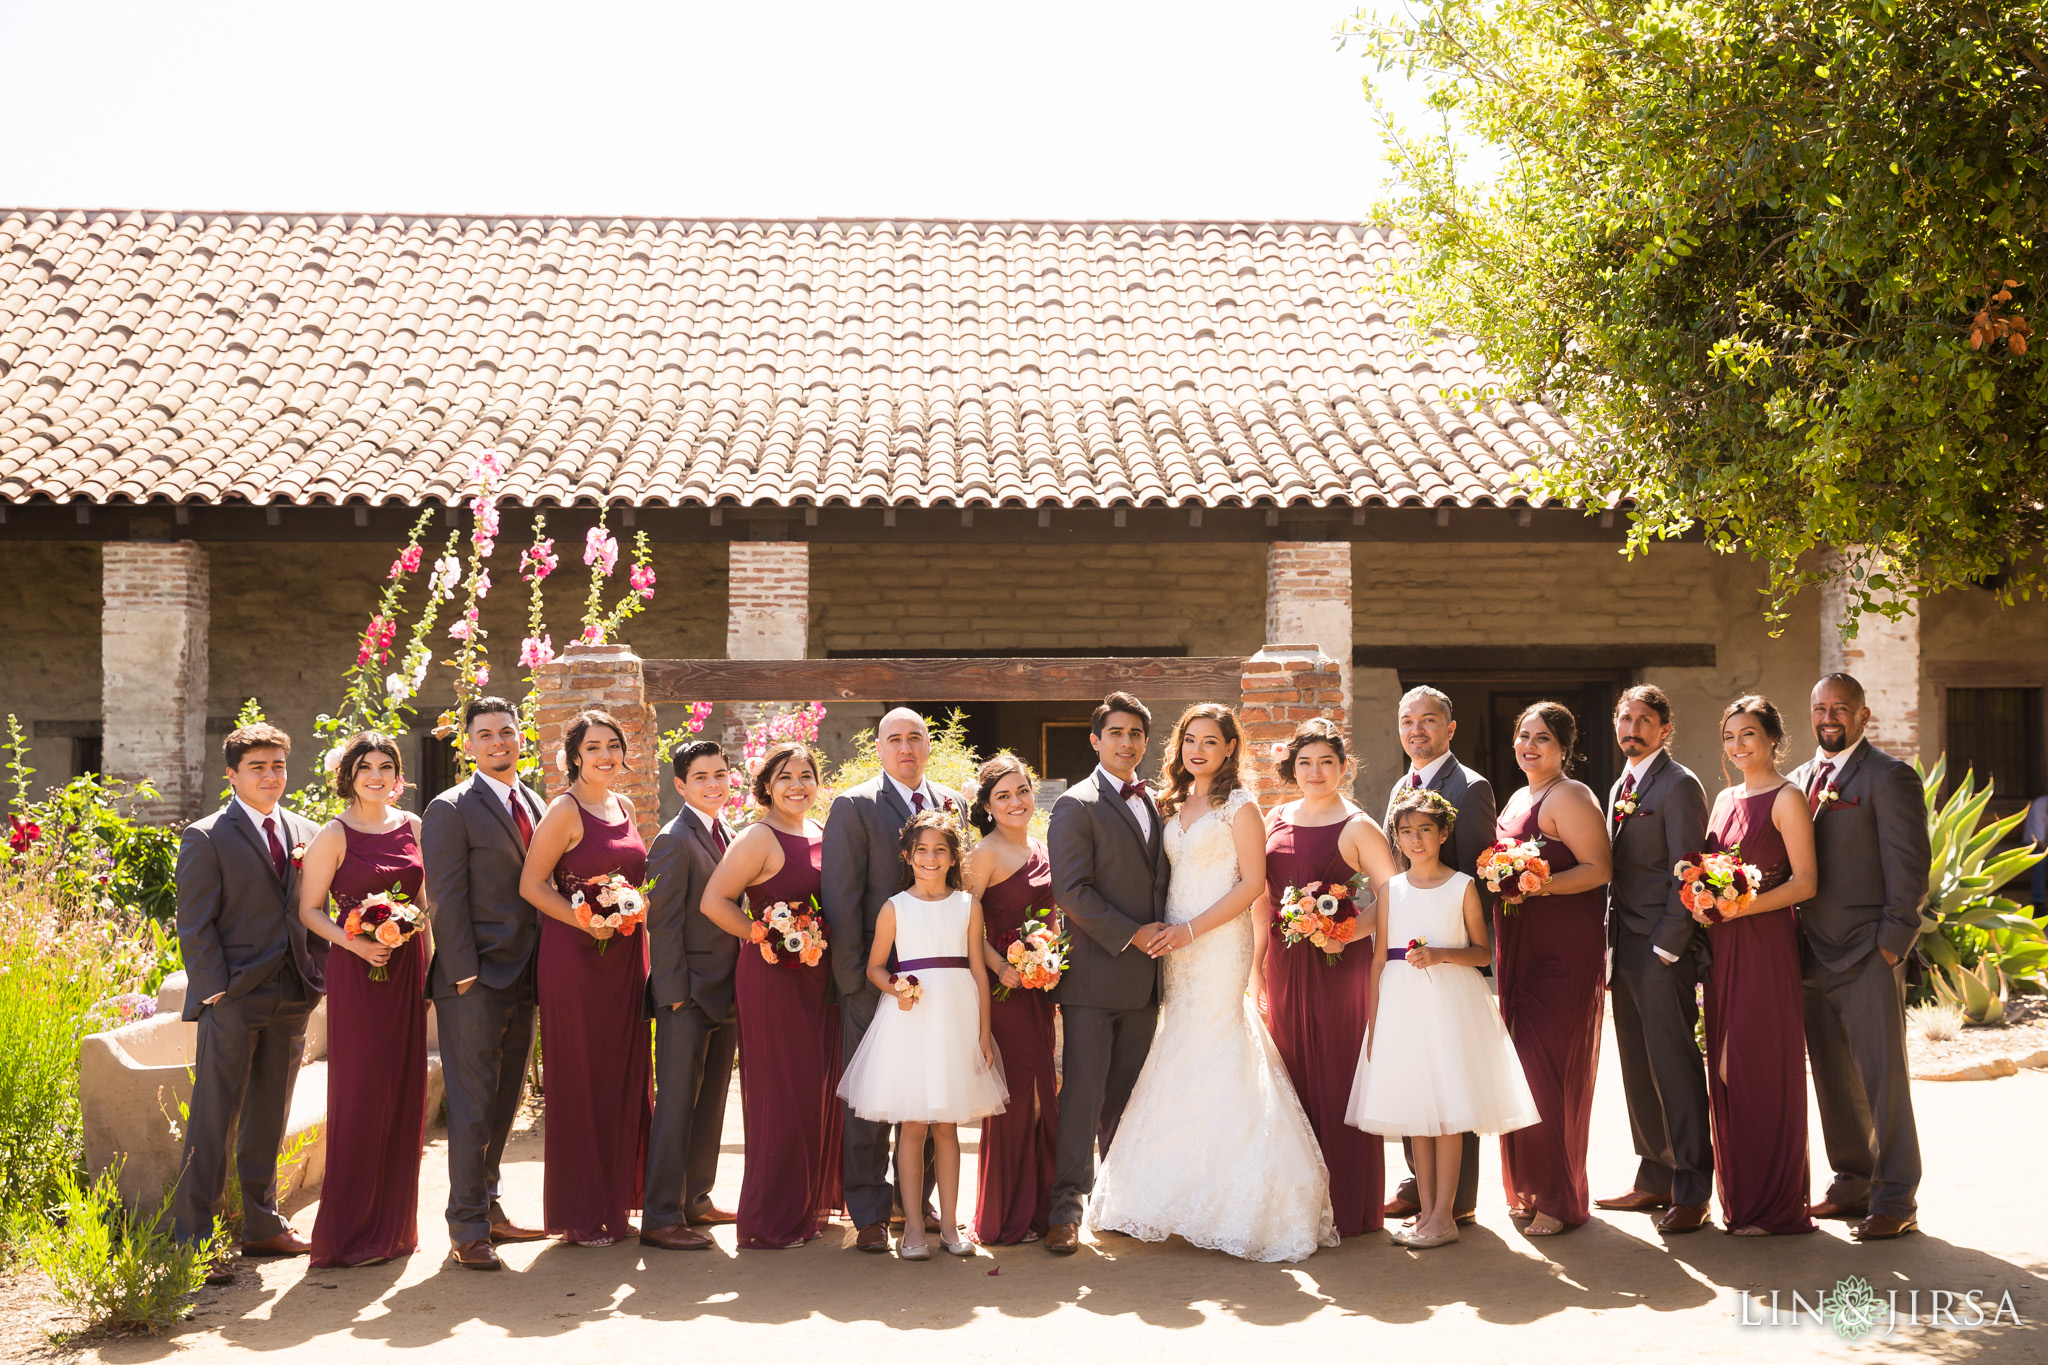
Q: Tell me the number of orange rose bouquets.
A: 7